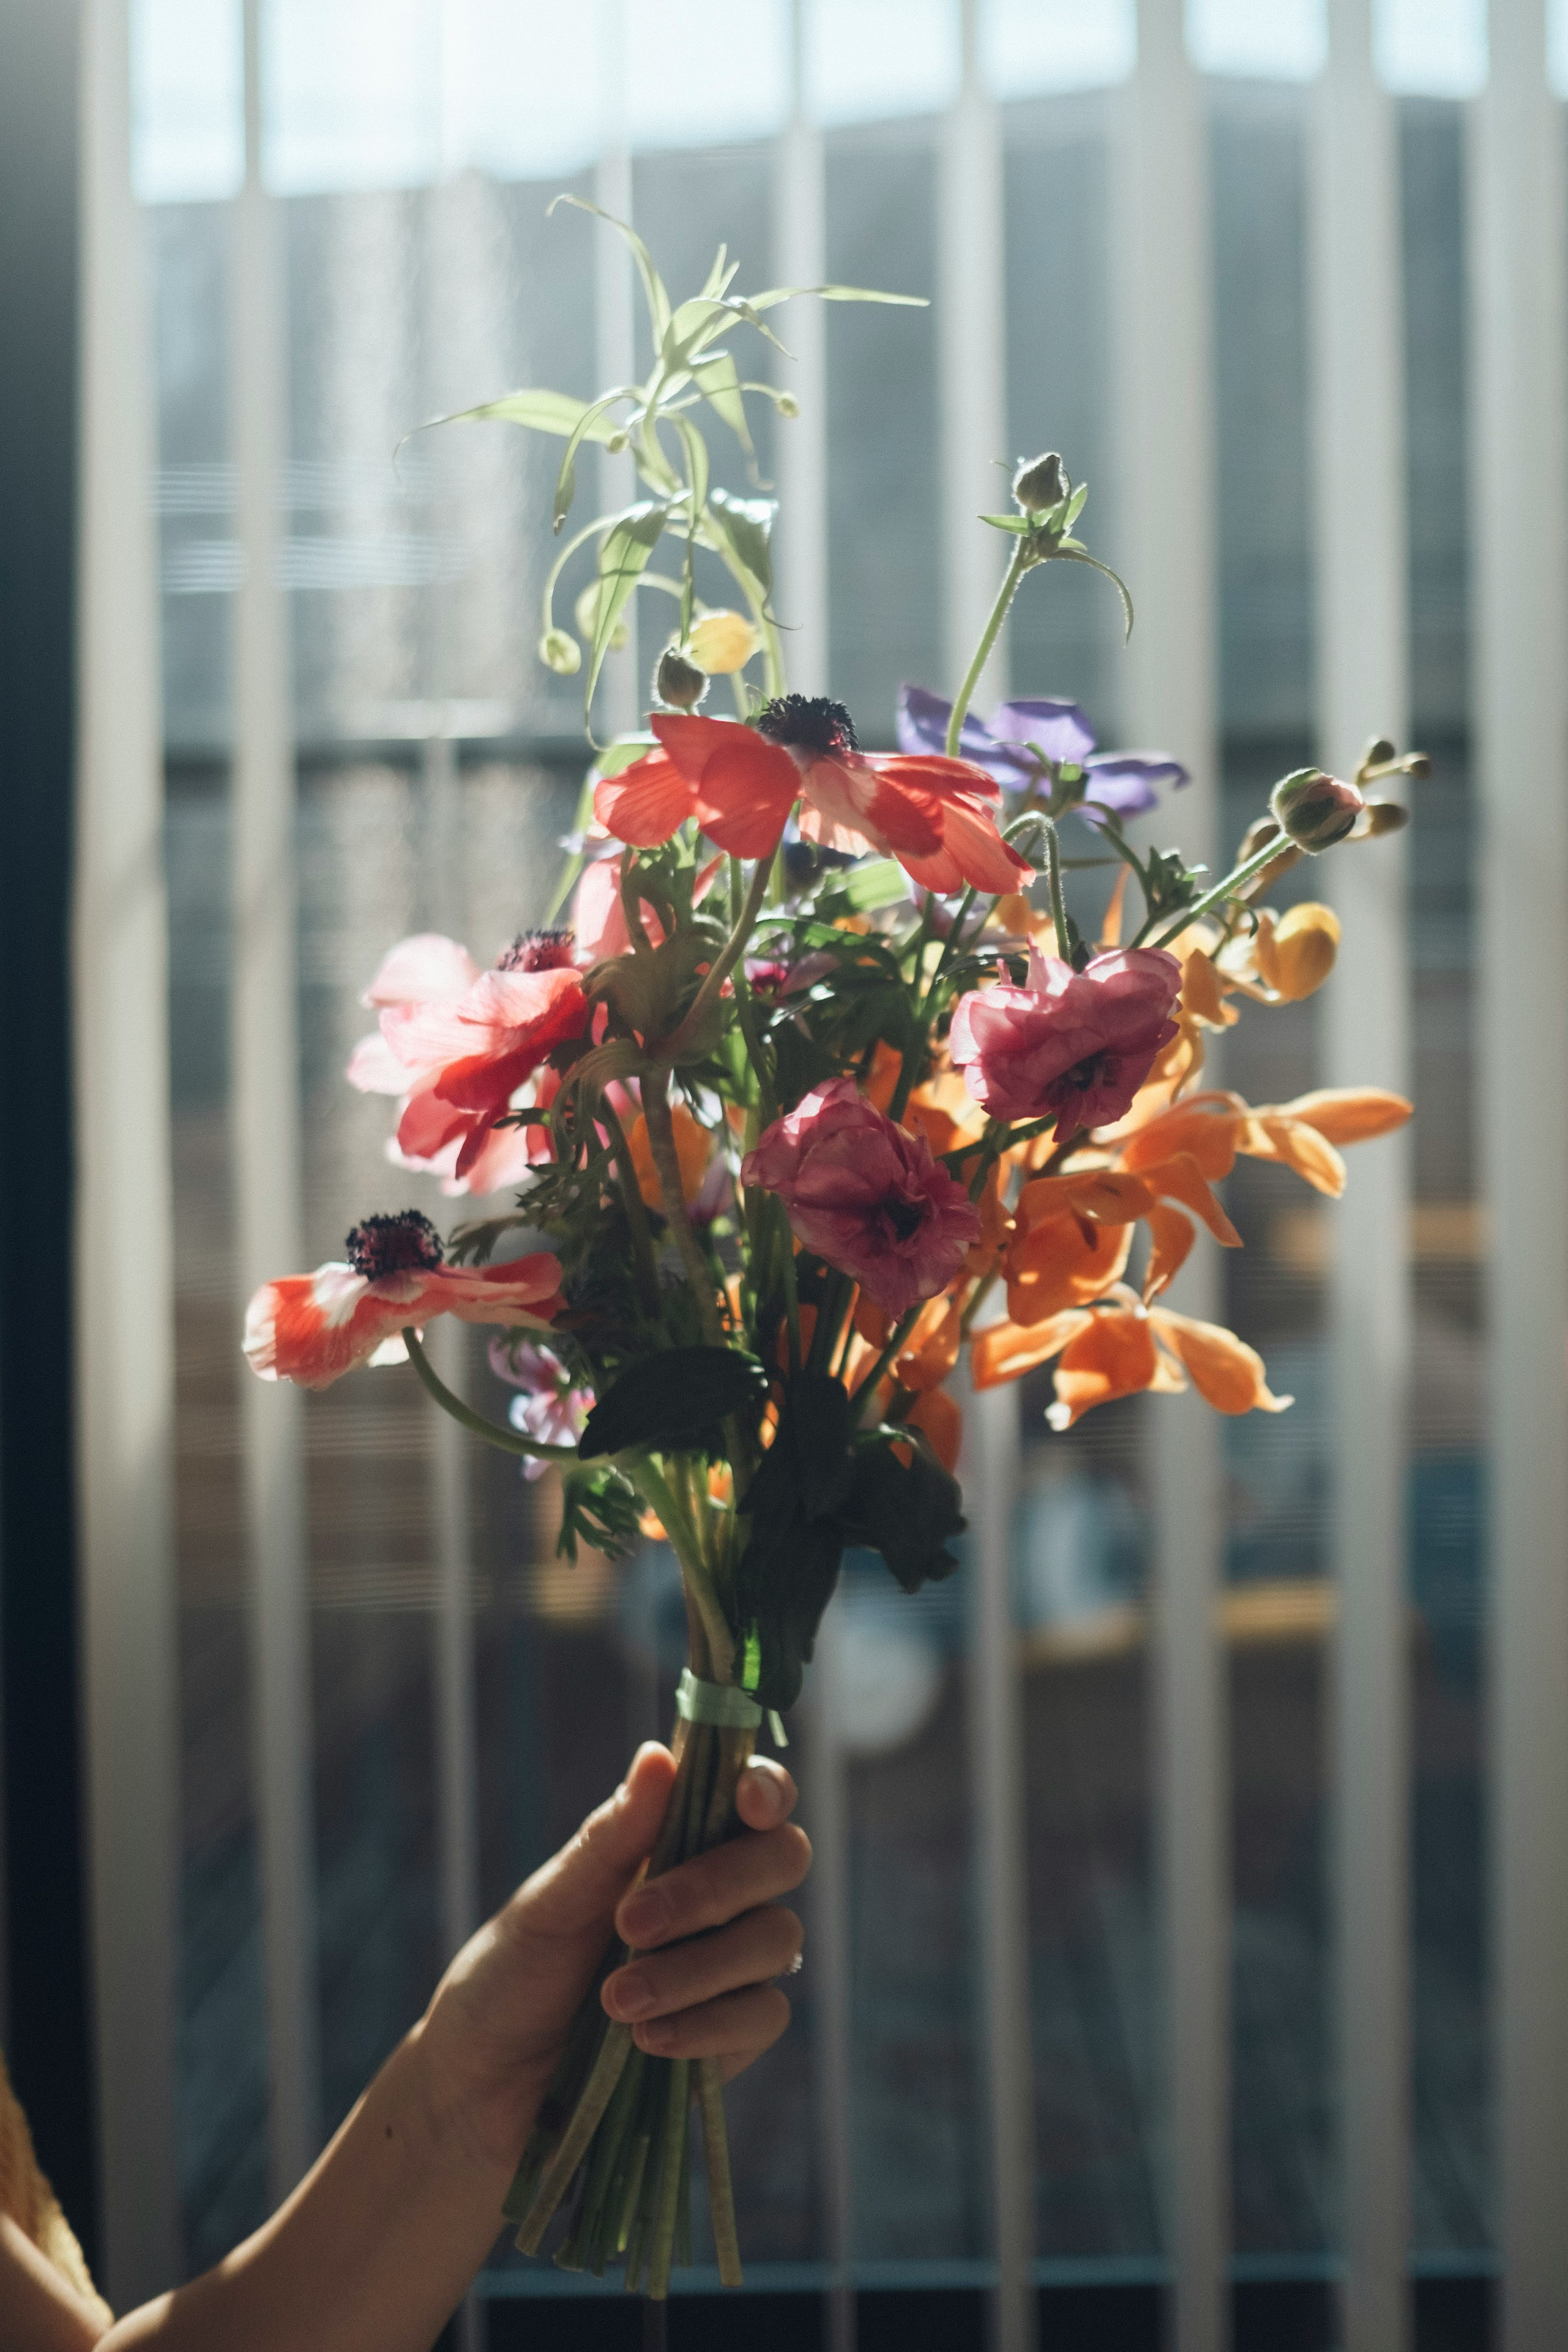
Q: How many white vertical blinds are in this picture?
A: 9